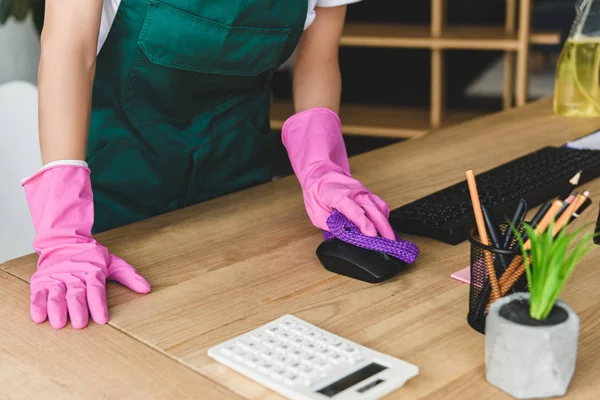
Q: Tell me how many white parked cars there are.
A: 0